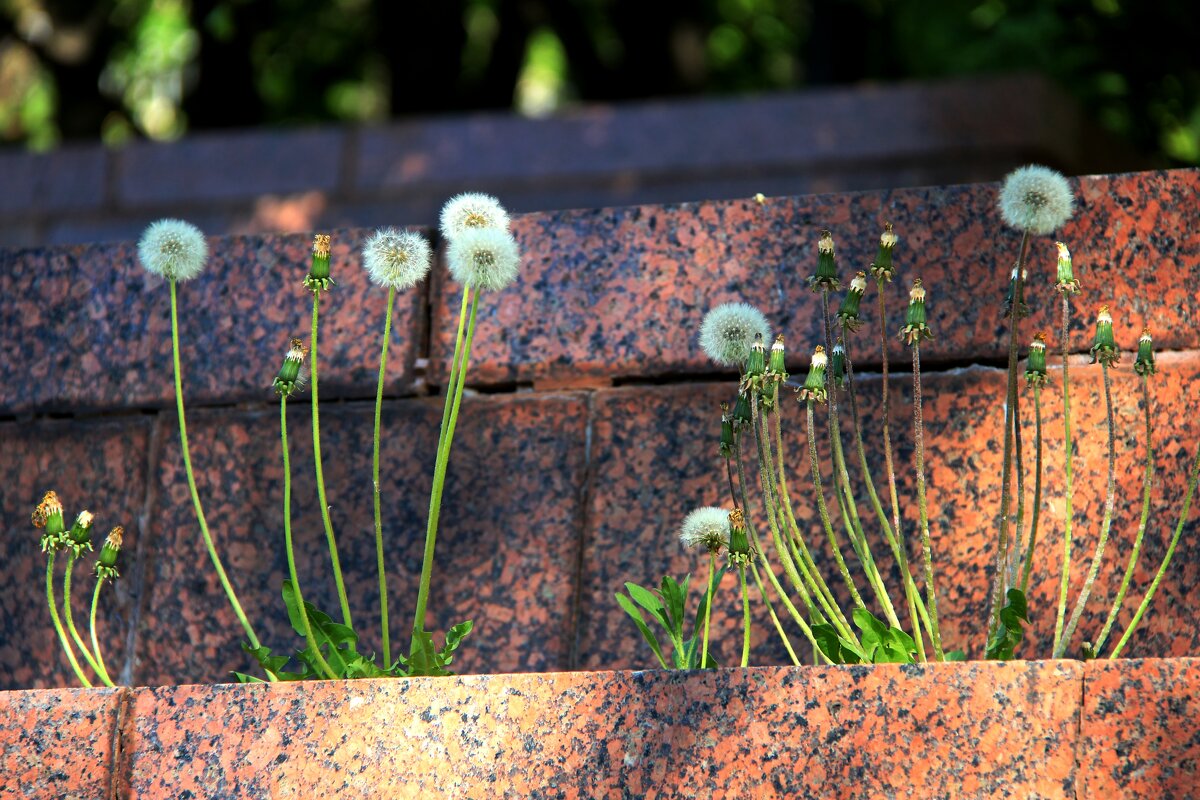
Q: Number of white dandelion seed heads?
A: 7